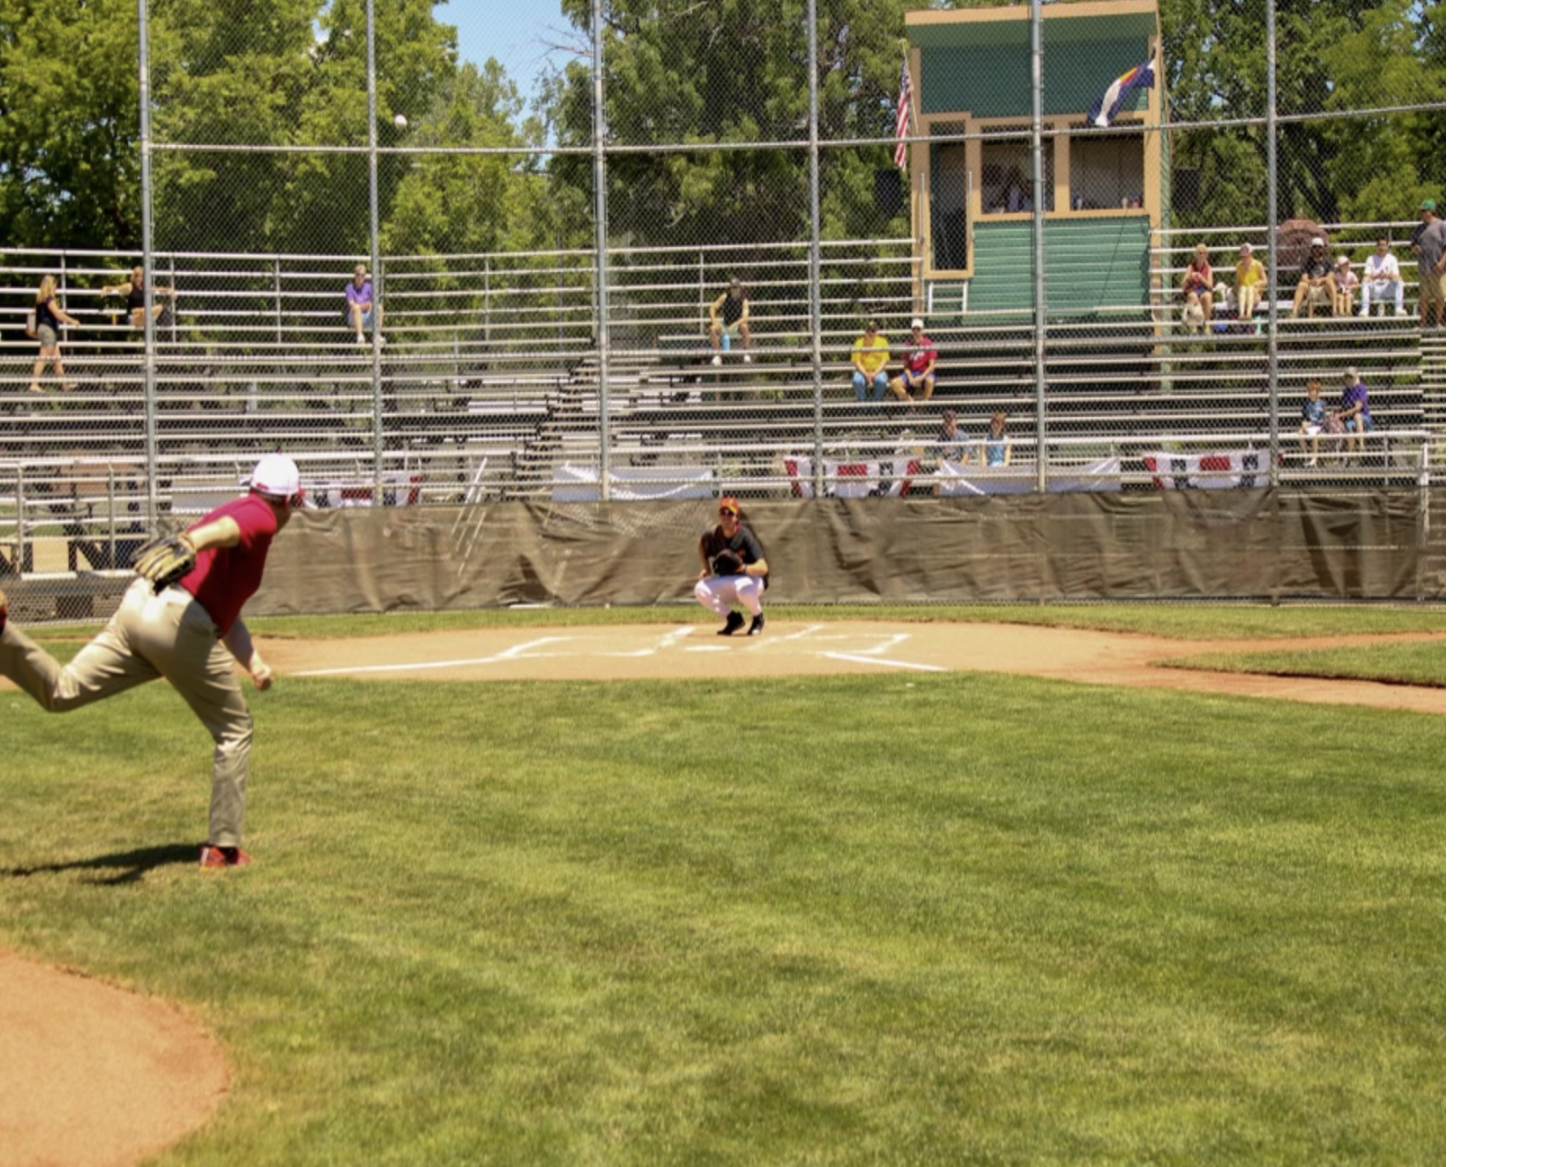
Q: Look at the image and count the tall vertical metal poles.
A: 6